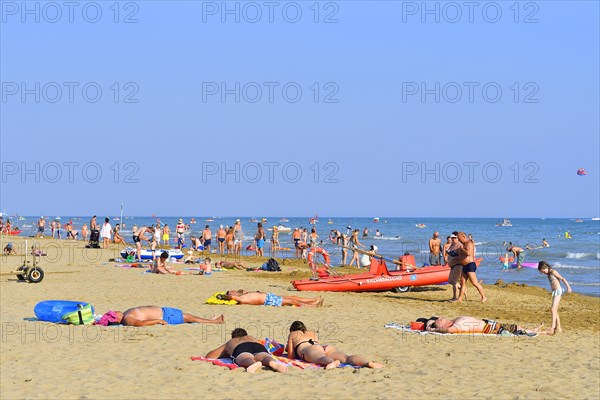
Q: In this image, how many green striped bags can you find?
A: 1